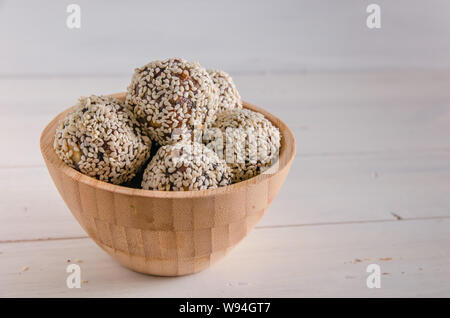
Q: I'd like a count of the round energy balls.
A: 5